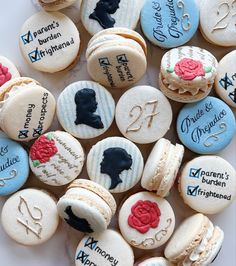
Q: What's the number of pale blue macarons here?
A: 3